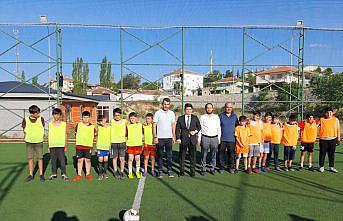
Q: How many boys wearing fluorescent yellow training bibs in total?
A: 7